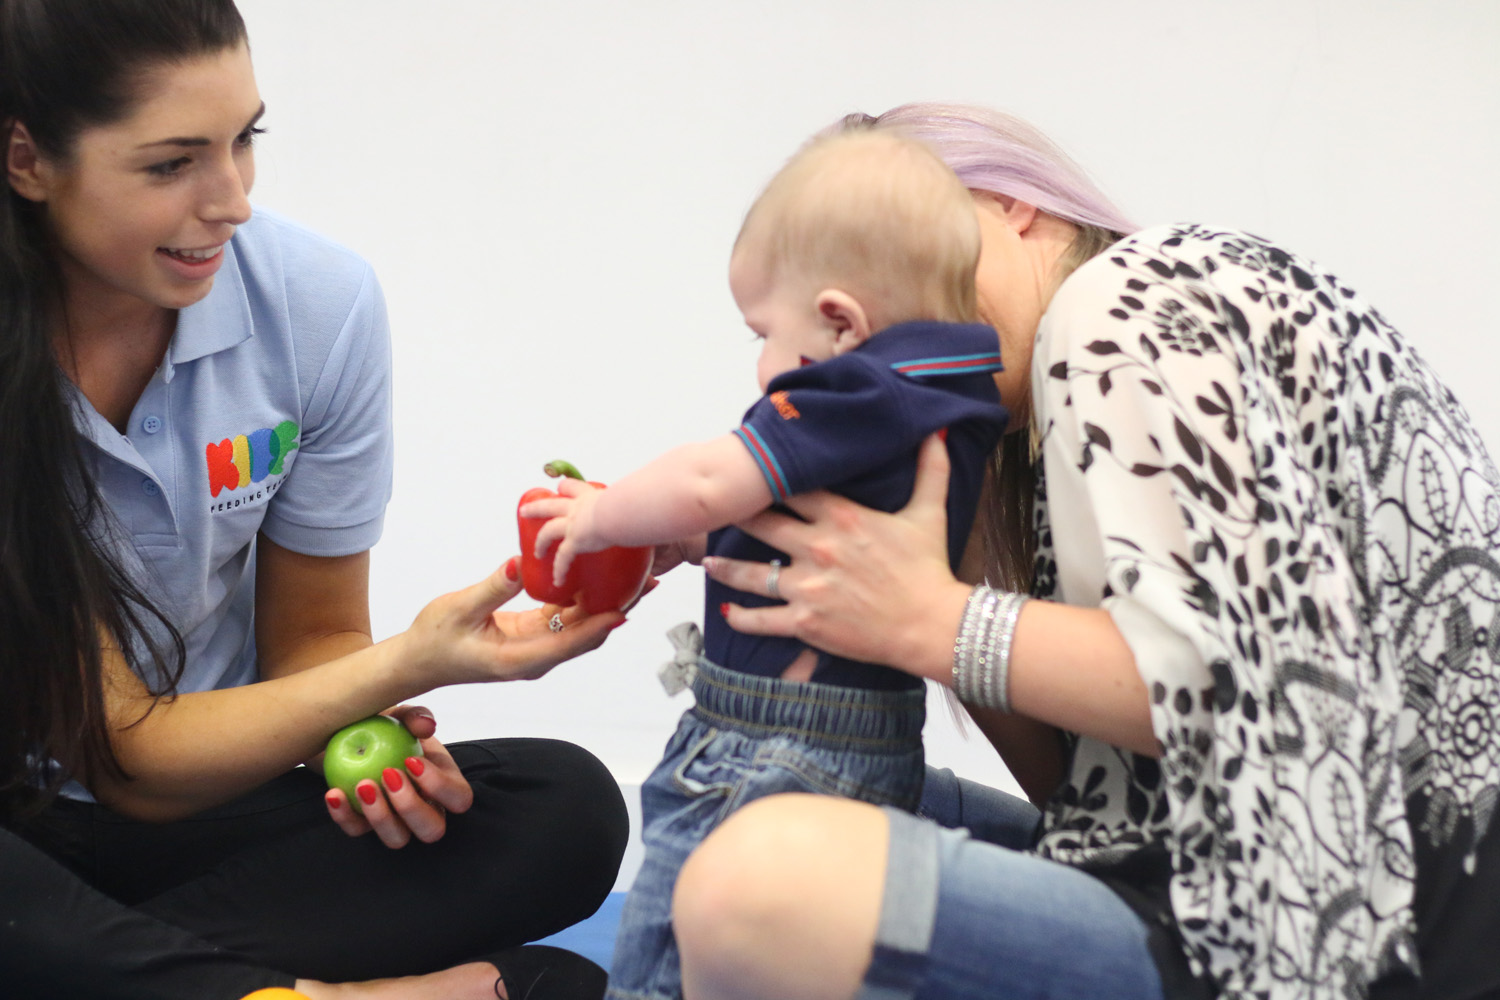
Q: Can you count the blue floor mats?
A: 1